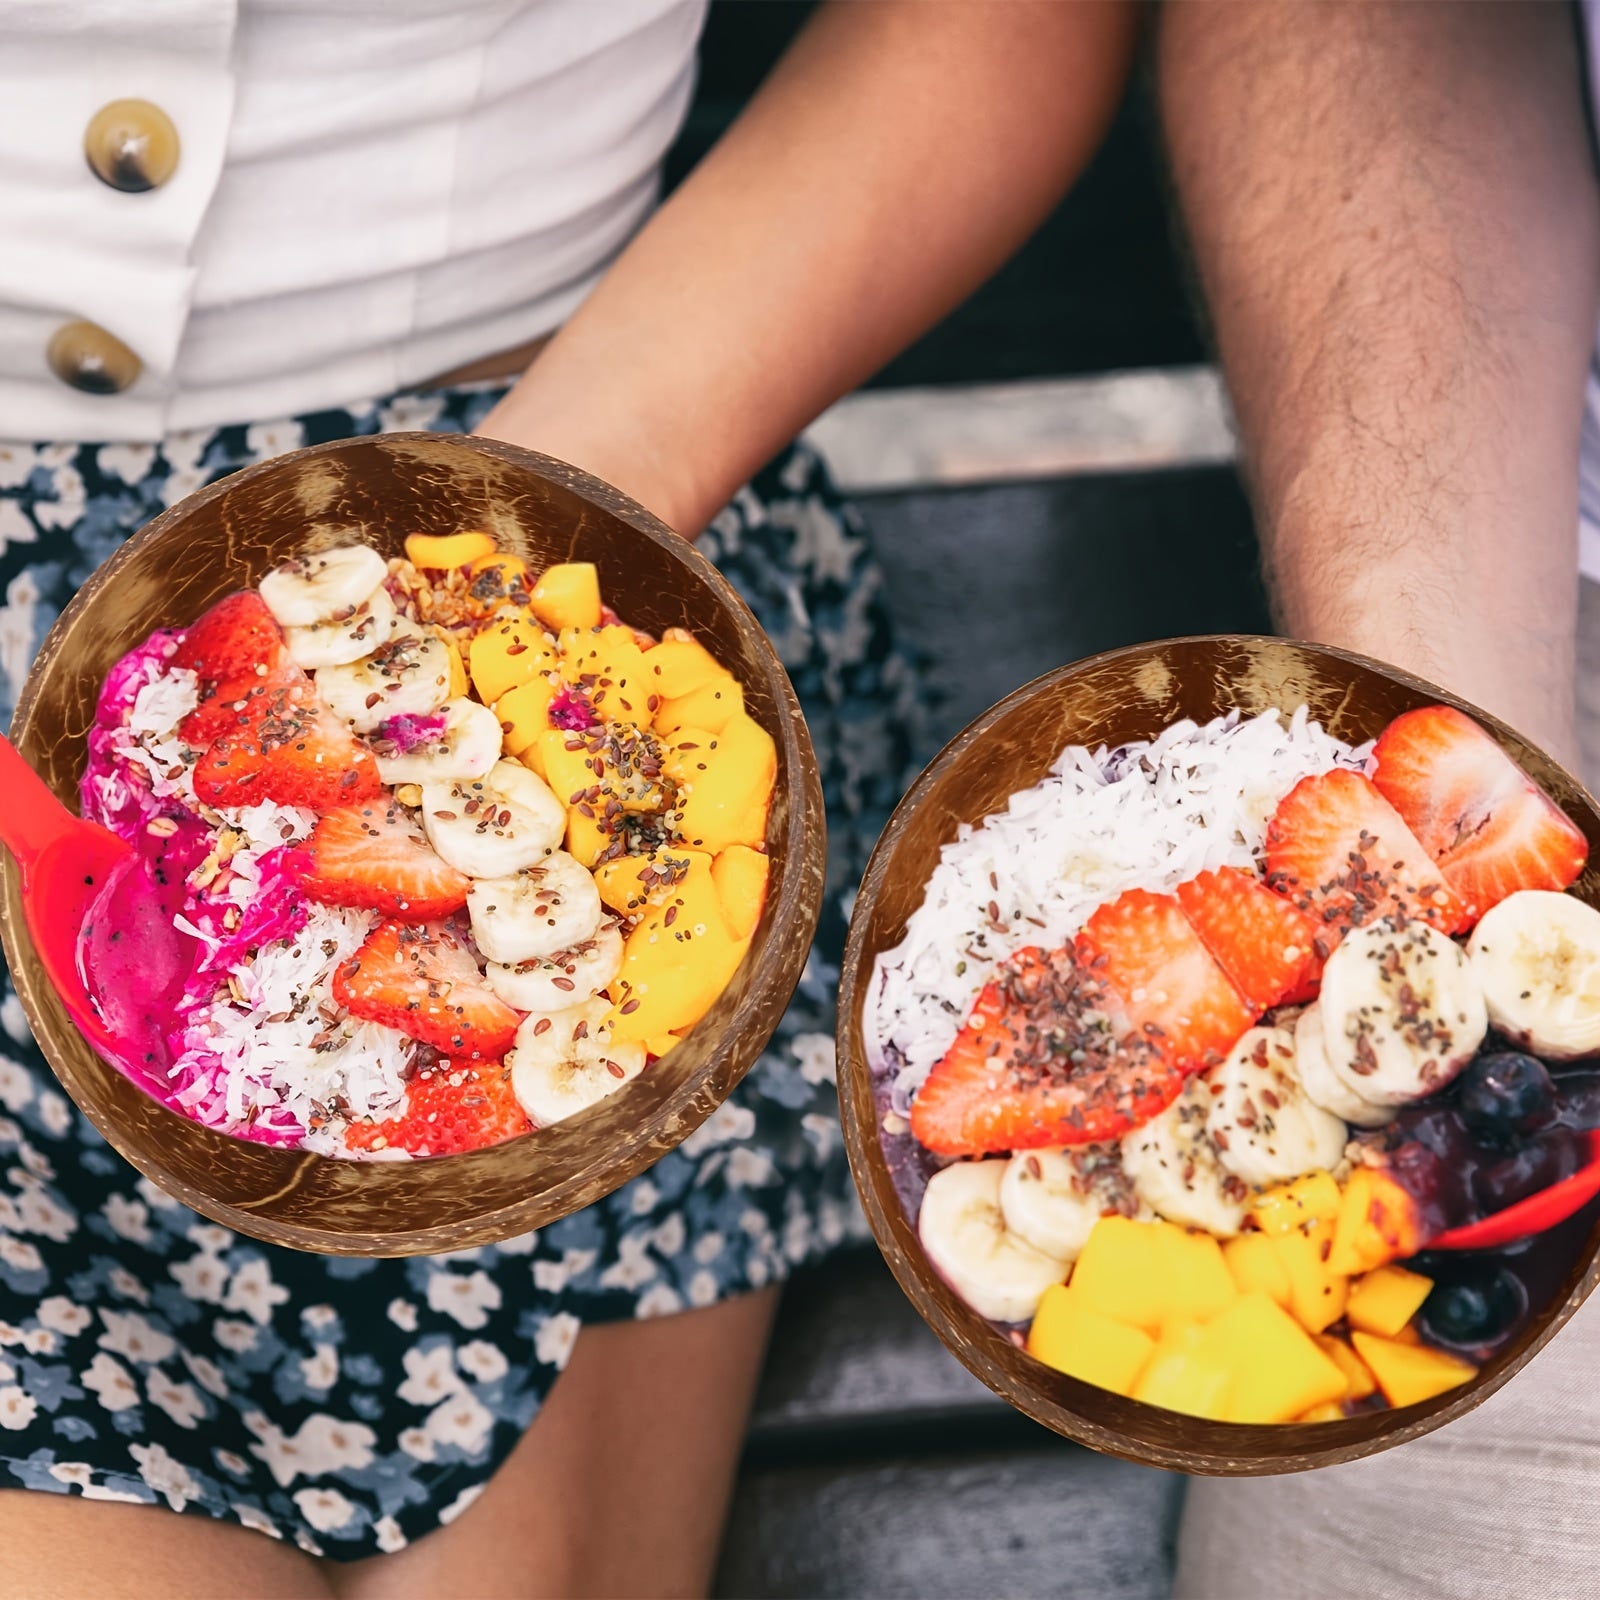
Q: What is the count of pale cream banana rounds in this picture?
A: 15